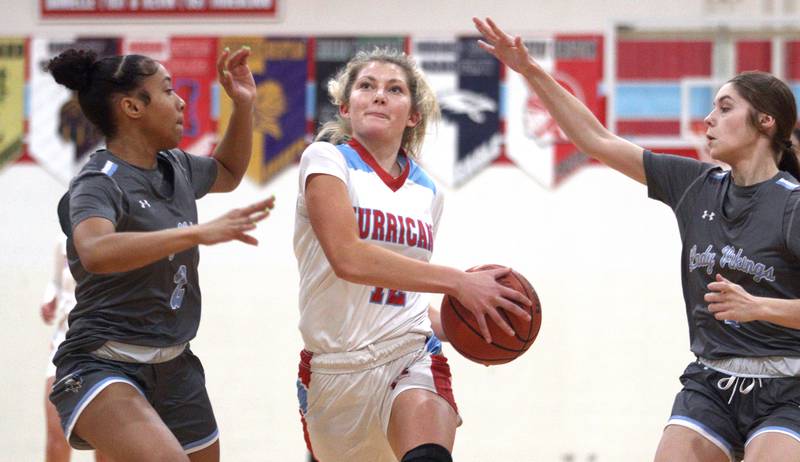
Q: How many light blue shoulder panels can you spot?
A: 2